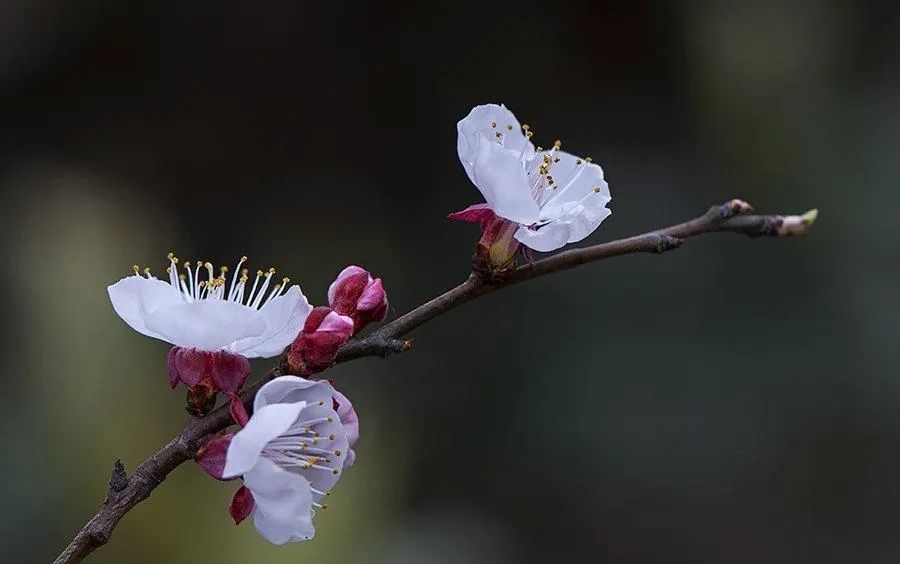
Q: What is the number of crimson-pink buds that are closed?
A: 2